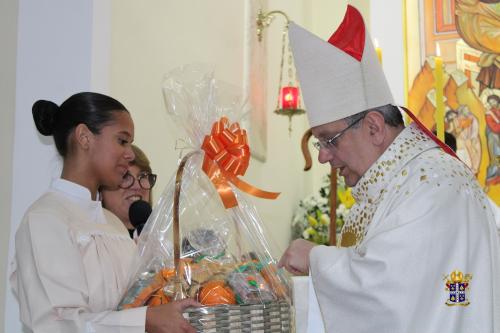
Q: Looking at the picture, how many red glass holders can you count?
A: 1